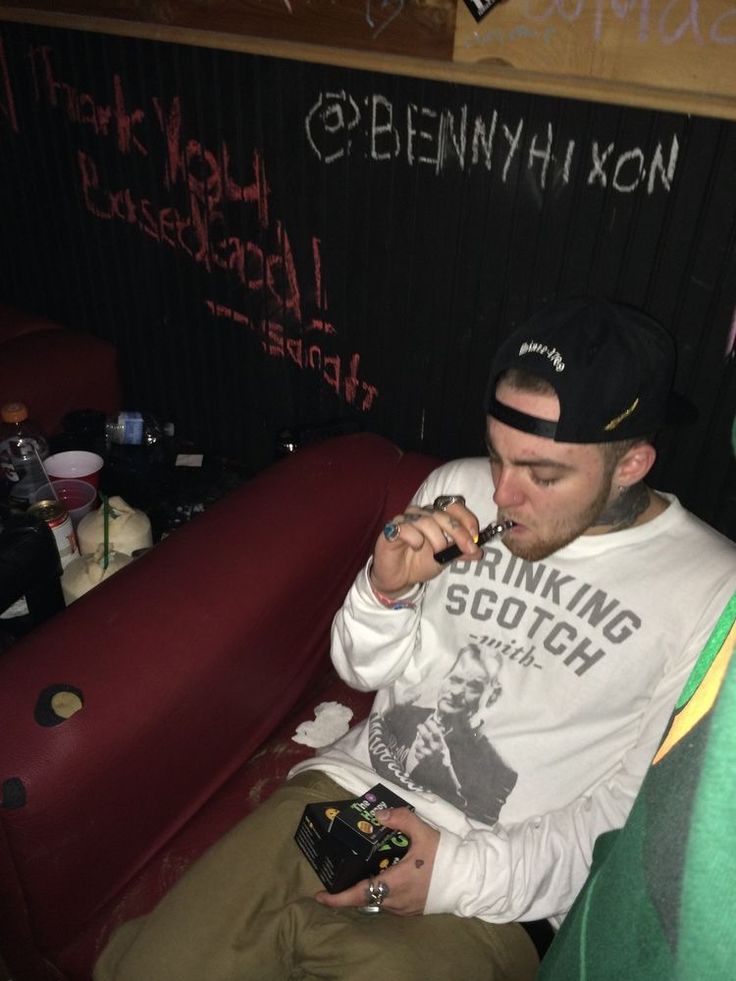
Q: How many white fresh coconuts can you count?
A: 2